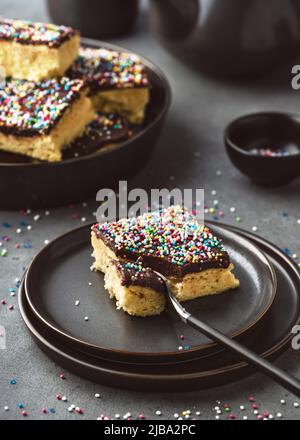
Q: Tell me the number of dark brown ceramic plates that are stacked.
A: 2